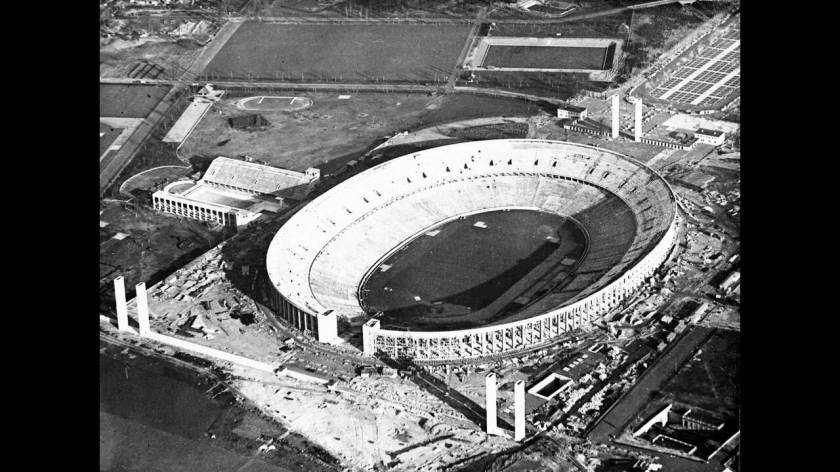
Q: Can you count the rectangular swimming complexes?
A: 1